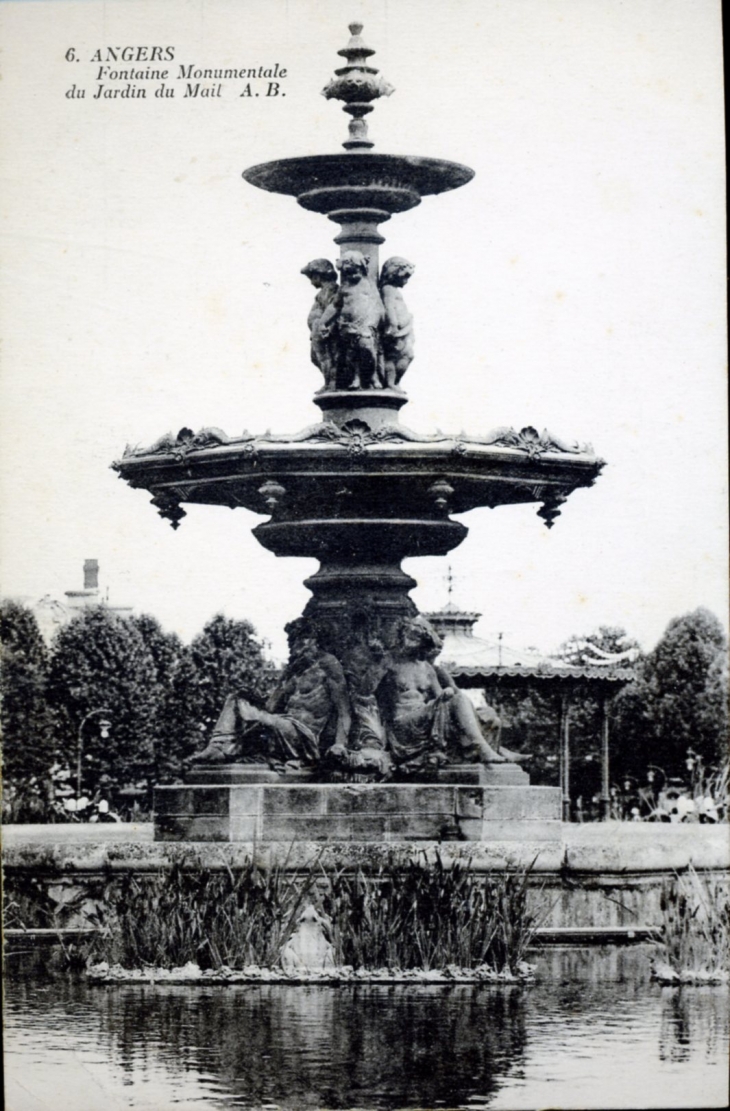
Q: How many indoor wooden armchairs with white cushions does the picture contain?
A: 0